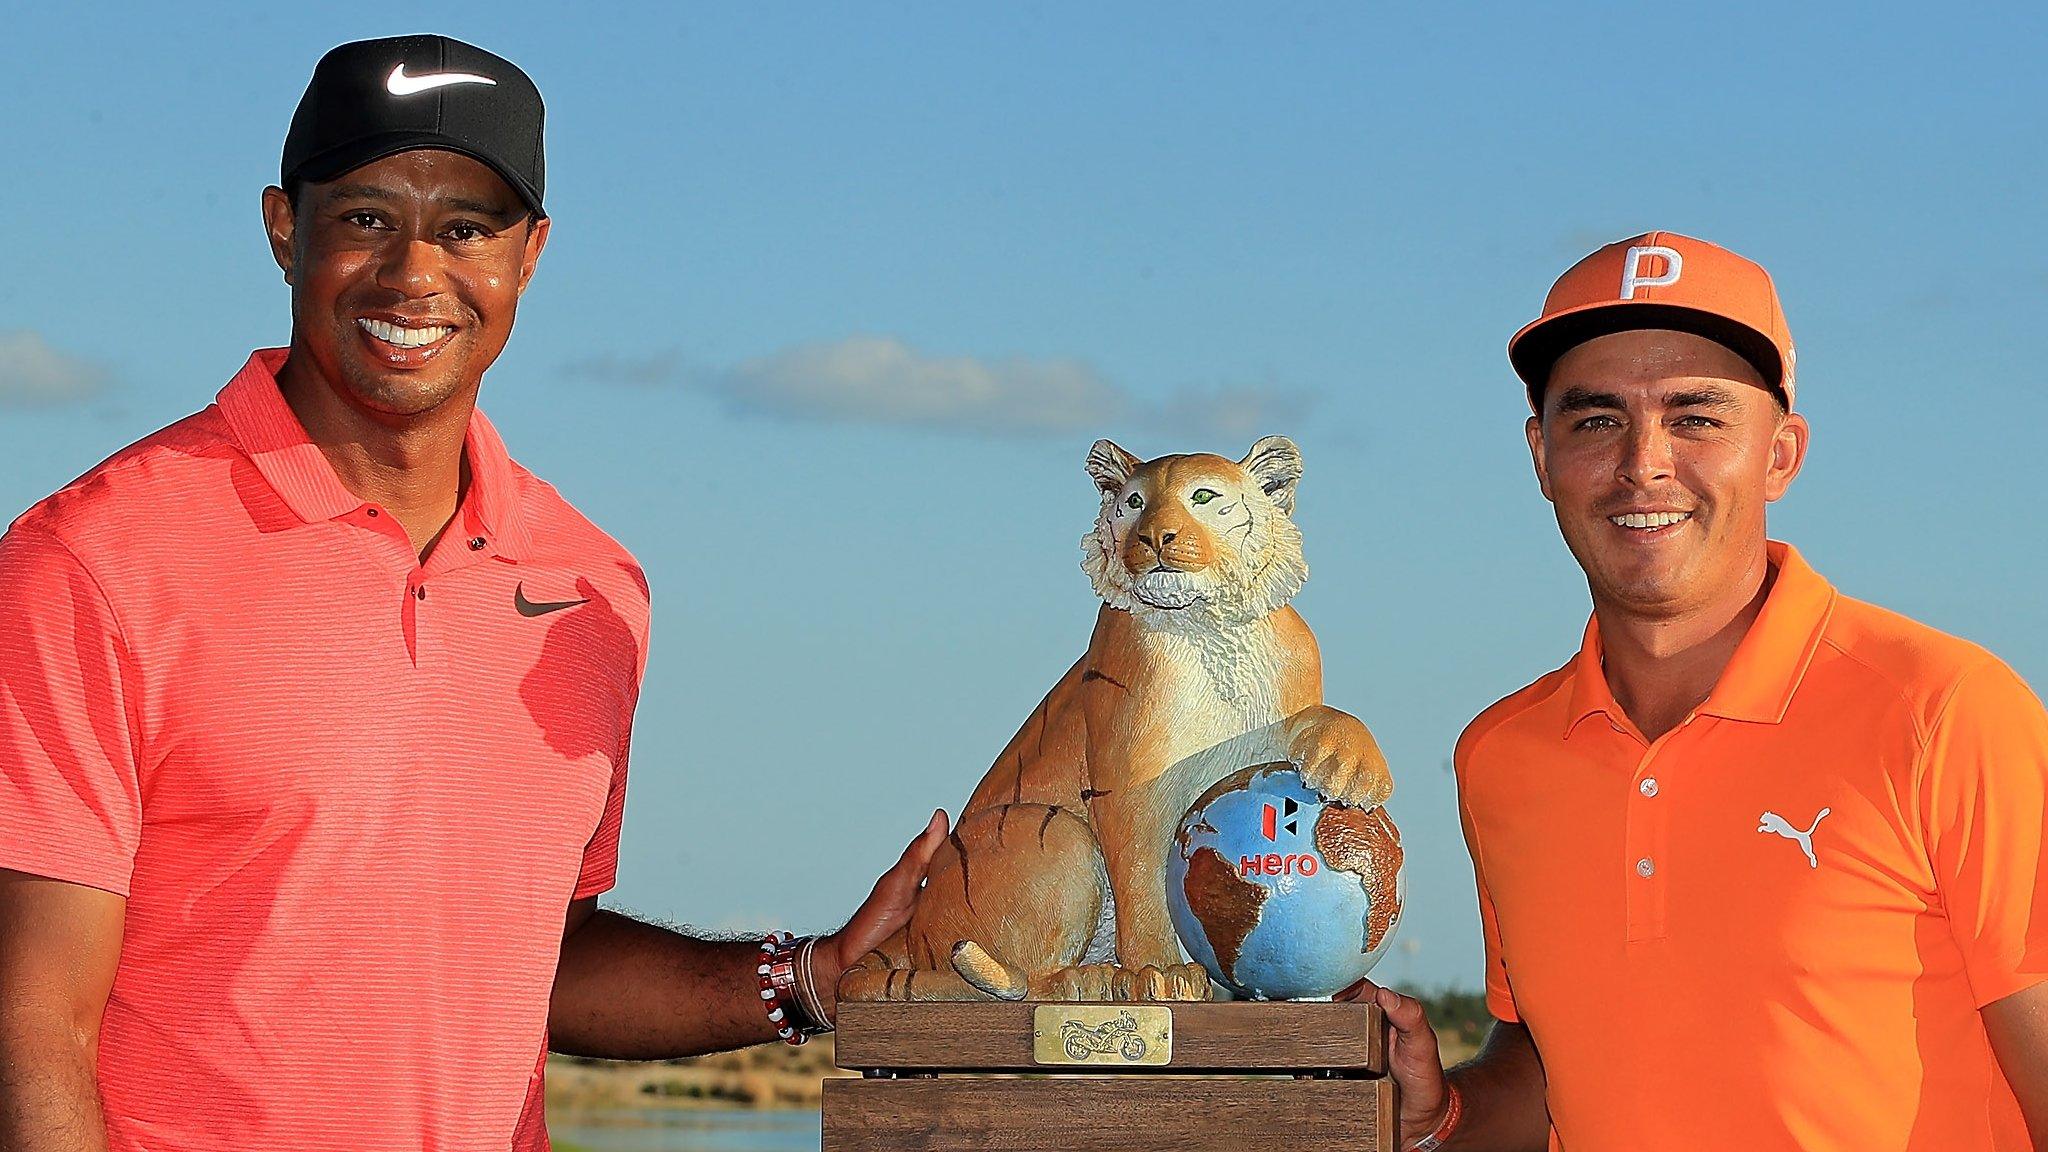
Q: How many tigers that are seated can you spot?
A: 1